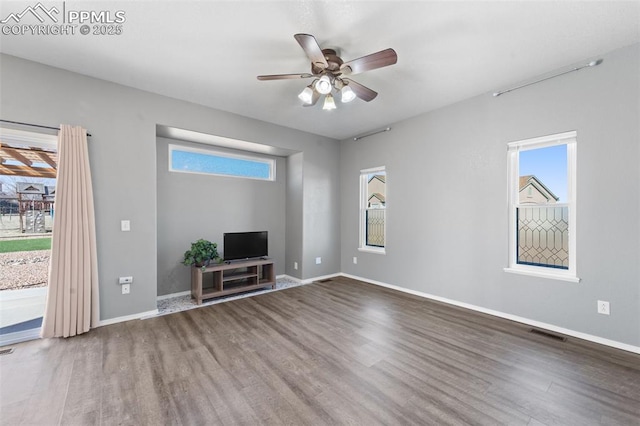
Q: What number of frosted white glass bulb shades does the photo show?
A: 4